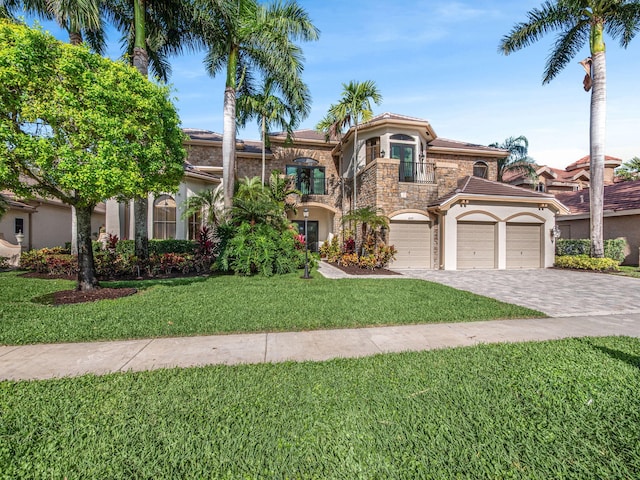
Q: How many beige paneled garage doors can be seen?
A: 3